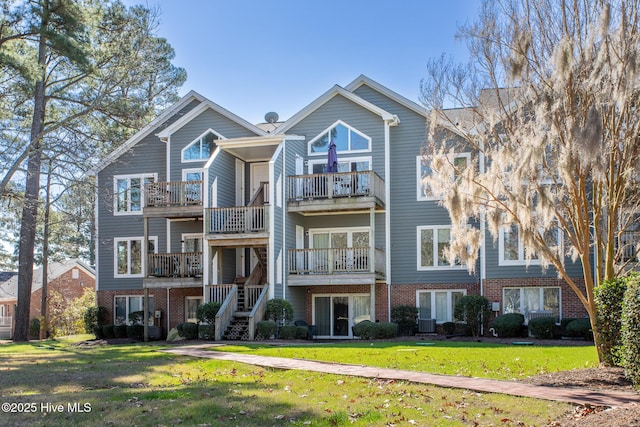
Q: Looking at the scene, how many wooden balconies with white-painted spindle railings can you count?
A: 5